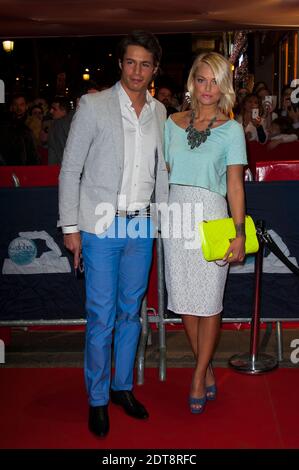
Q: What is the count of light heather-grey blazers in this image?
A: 1